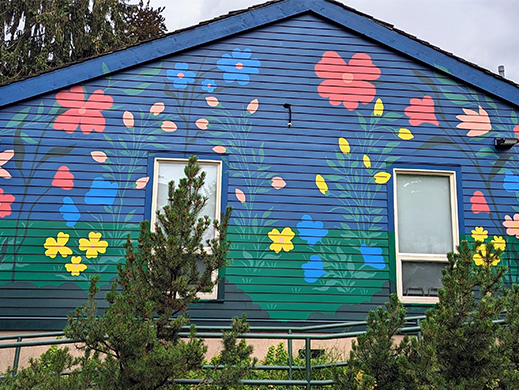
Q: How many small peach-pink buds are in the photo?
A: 11